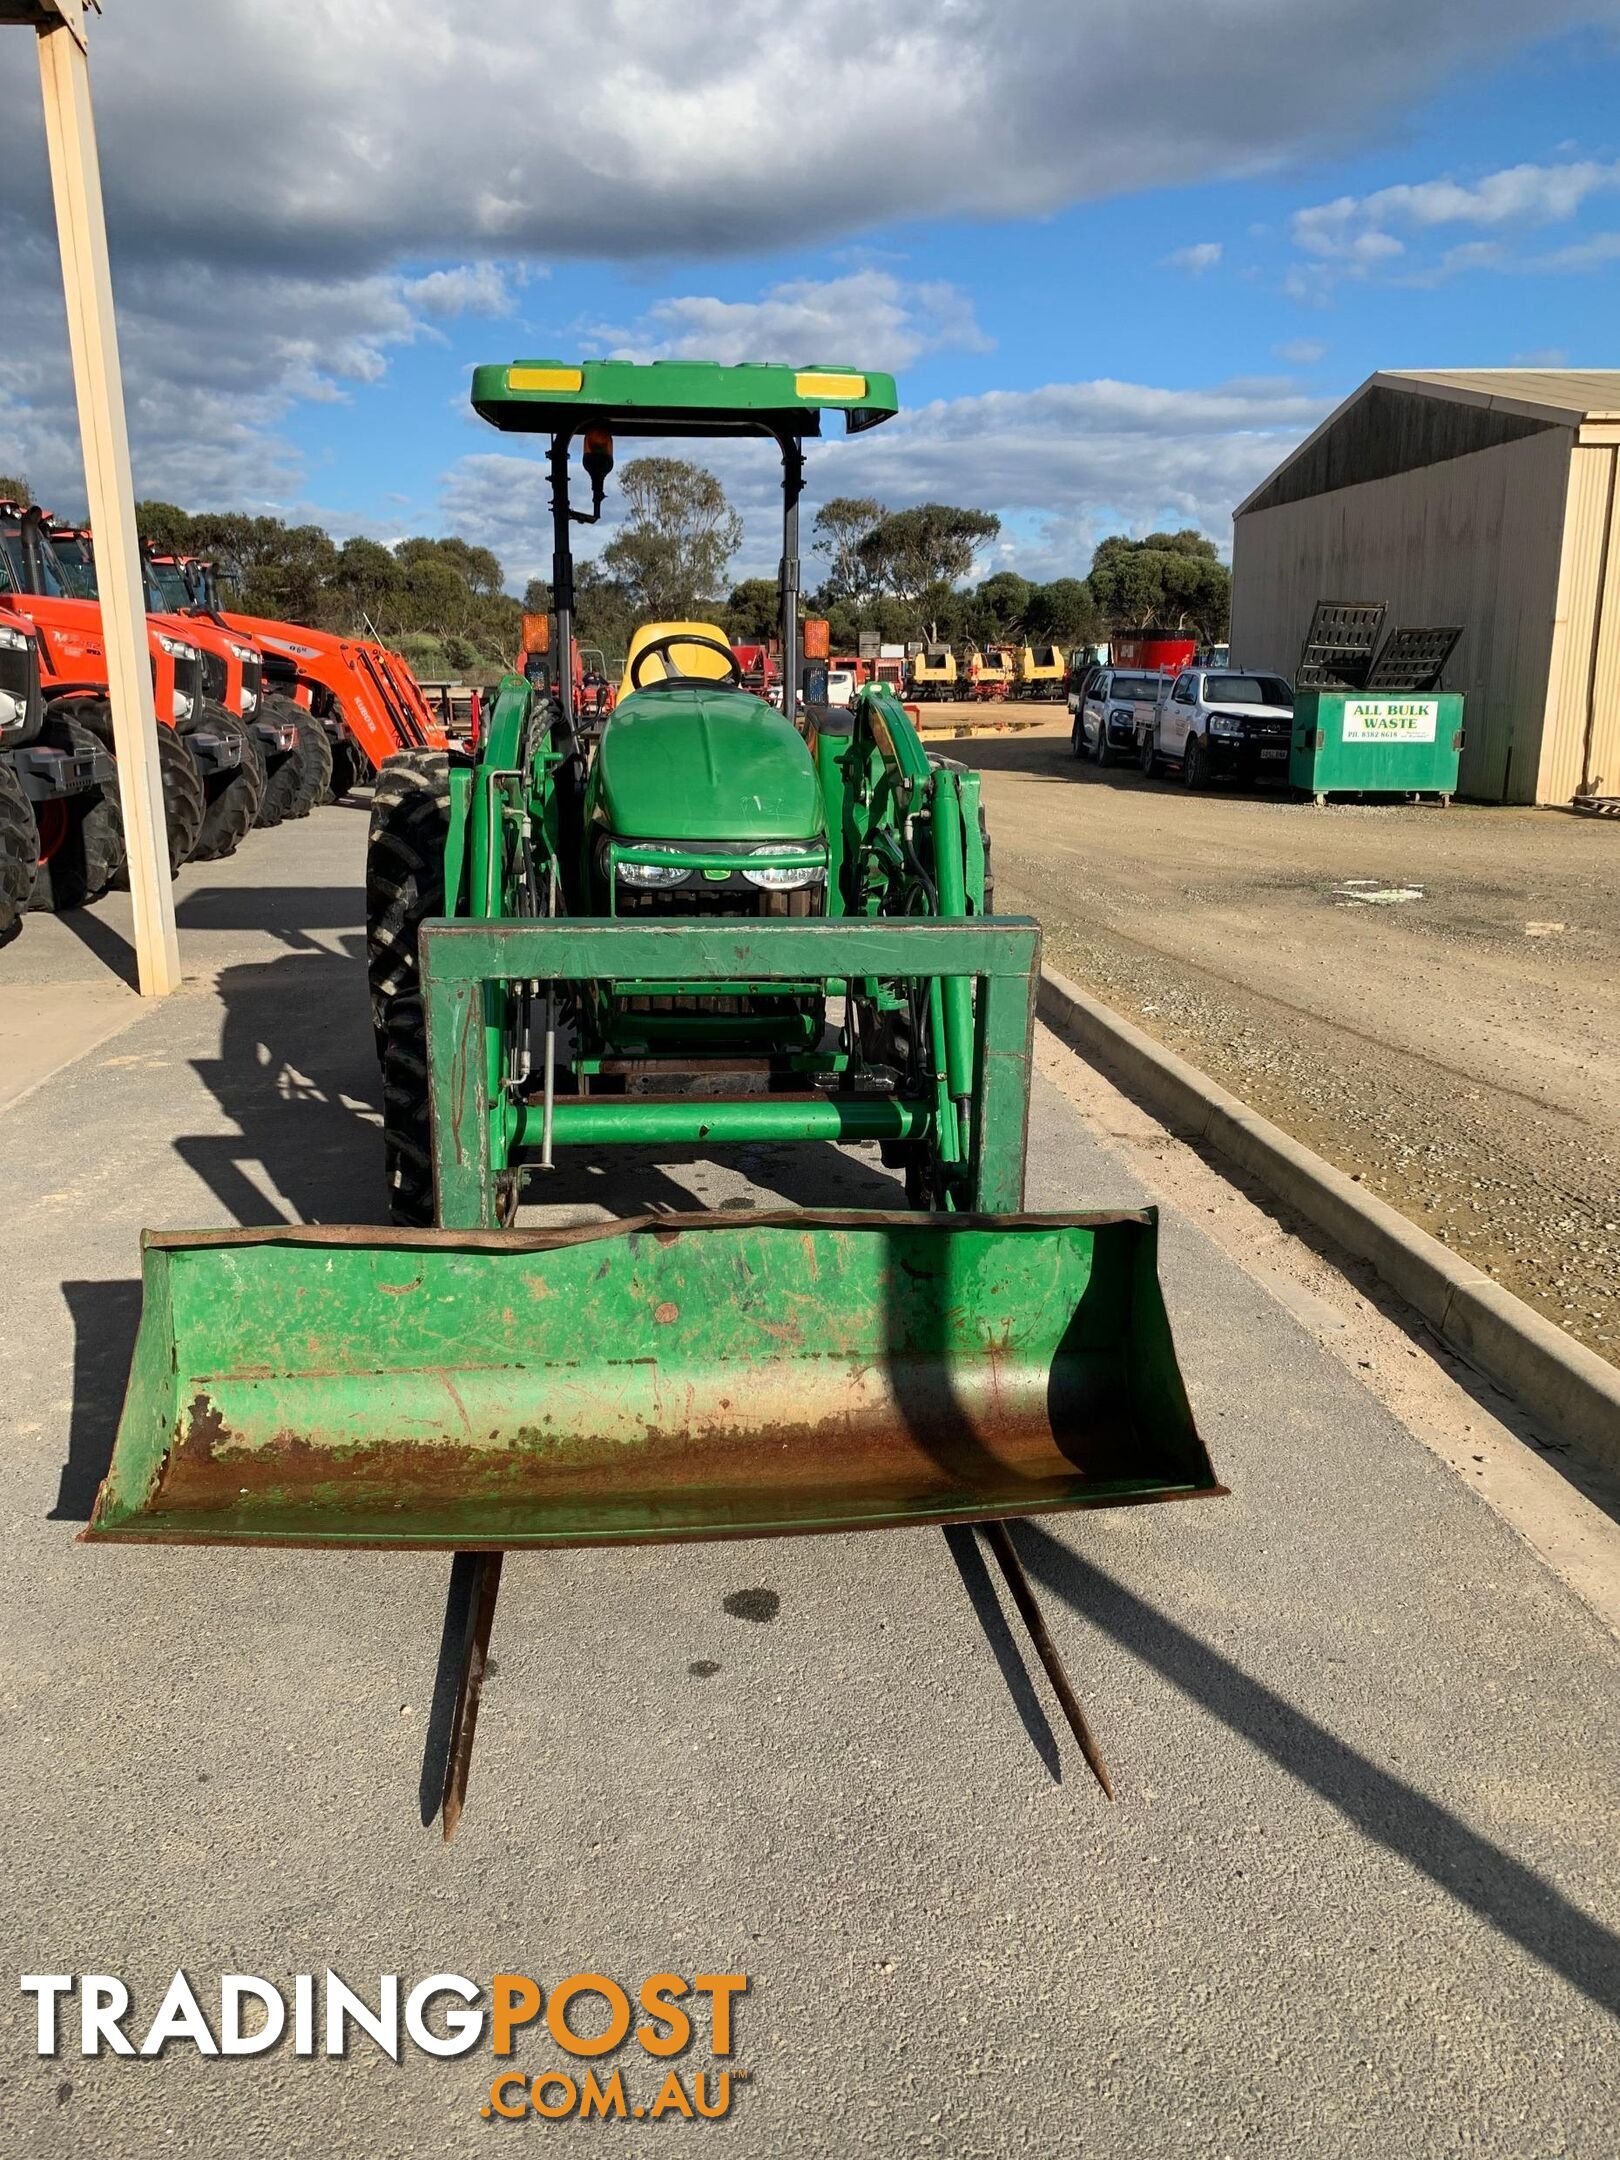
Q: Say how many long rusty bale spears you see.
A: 2